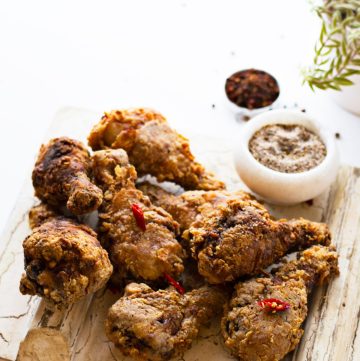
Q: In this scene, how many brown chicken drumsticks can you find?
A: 8